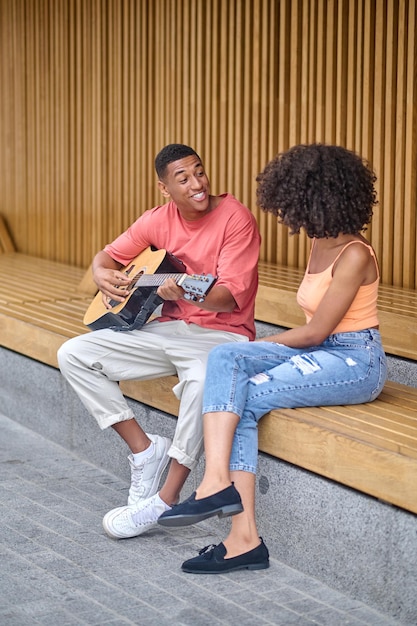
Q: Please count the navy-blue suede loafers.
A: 2